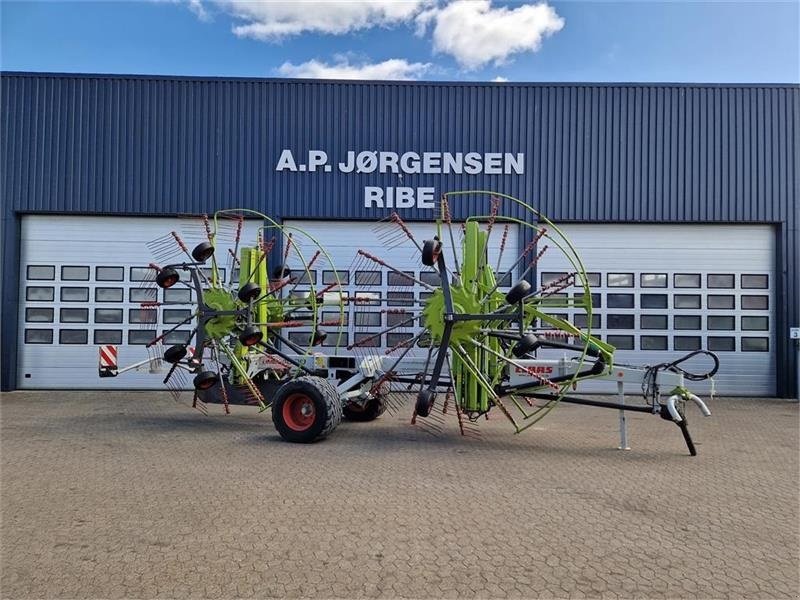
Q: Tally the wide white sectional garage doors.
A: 3